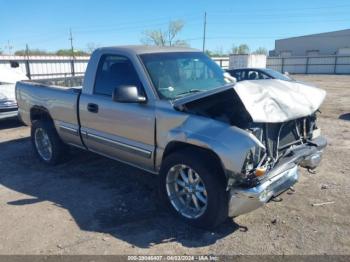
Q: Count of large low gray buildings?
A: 1